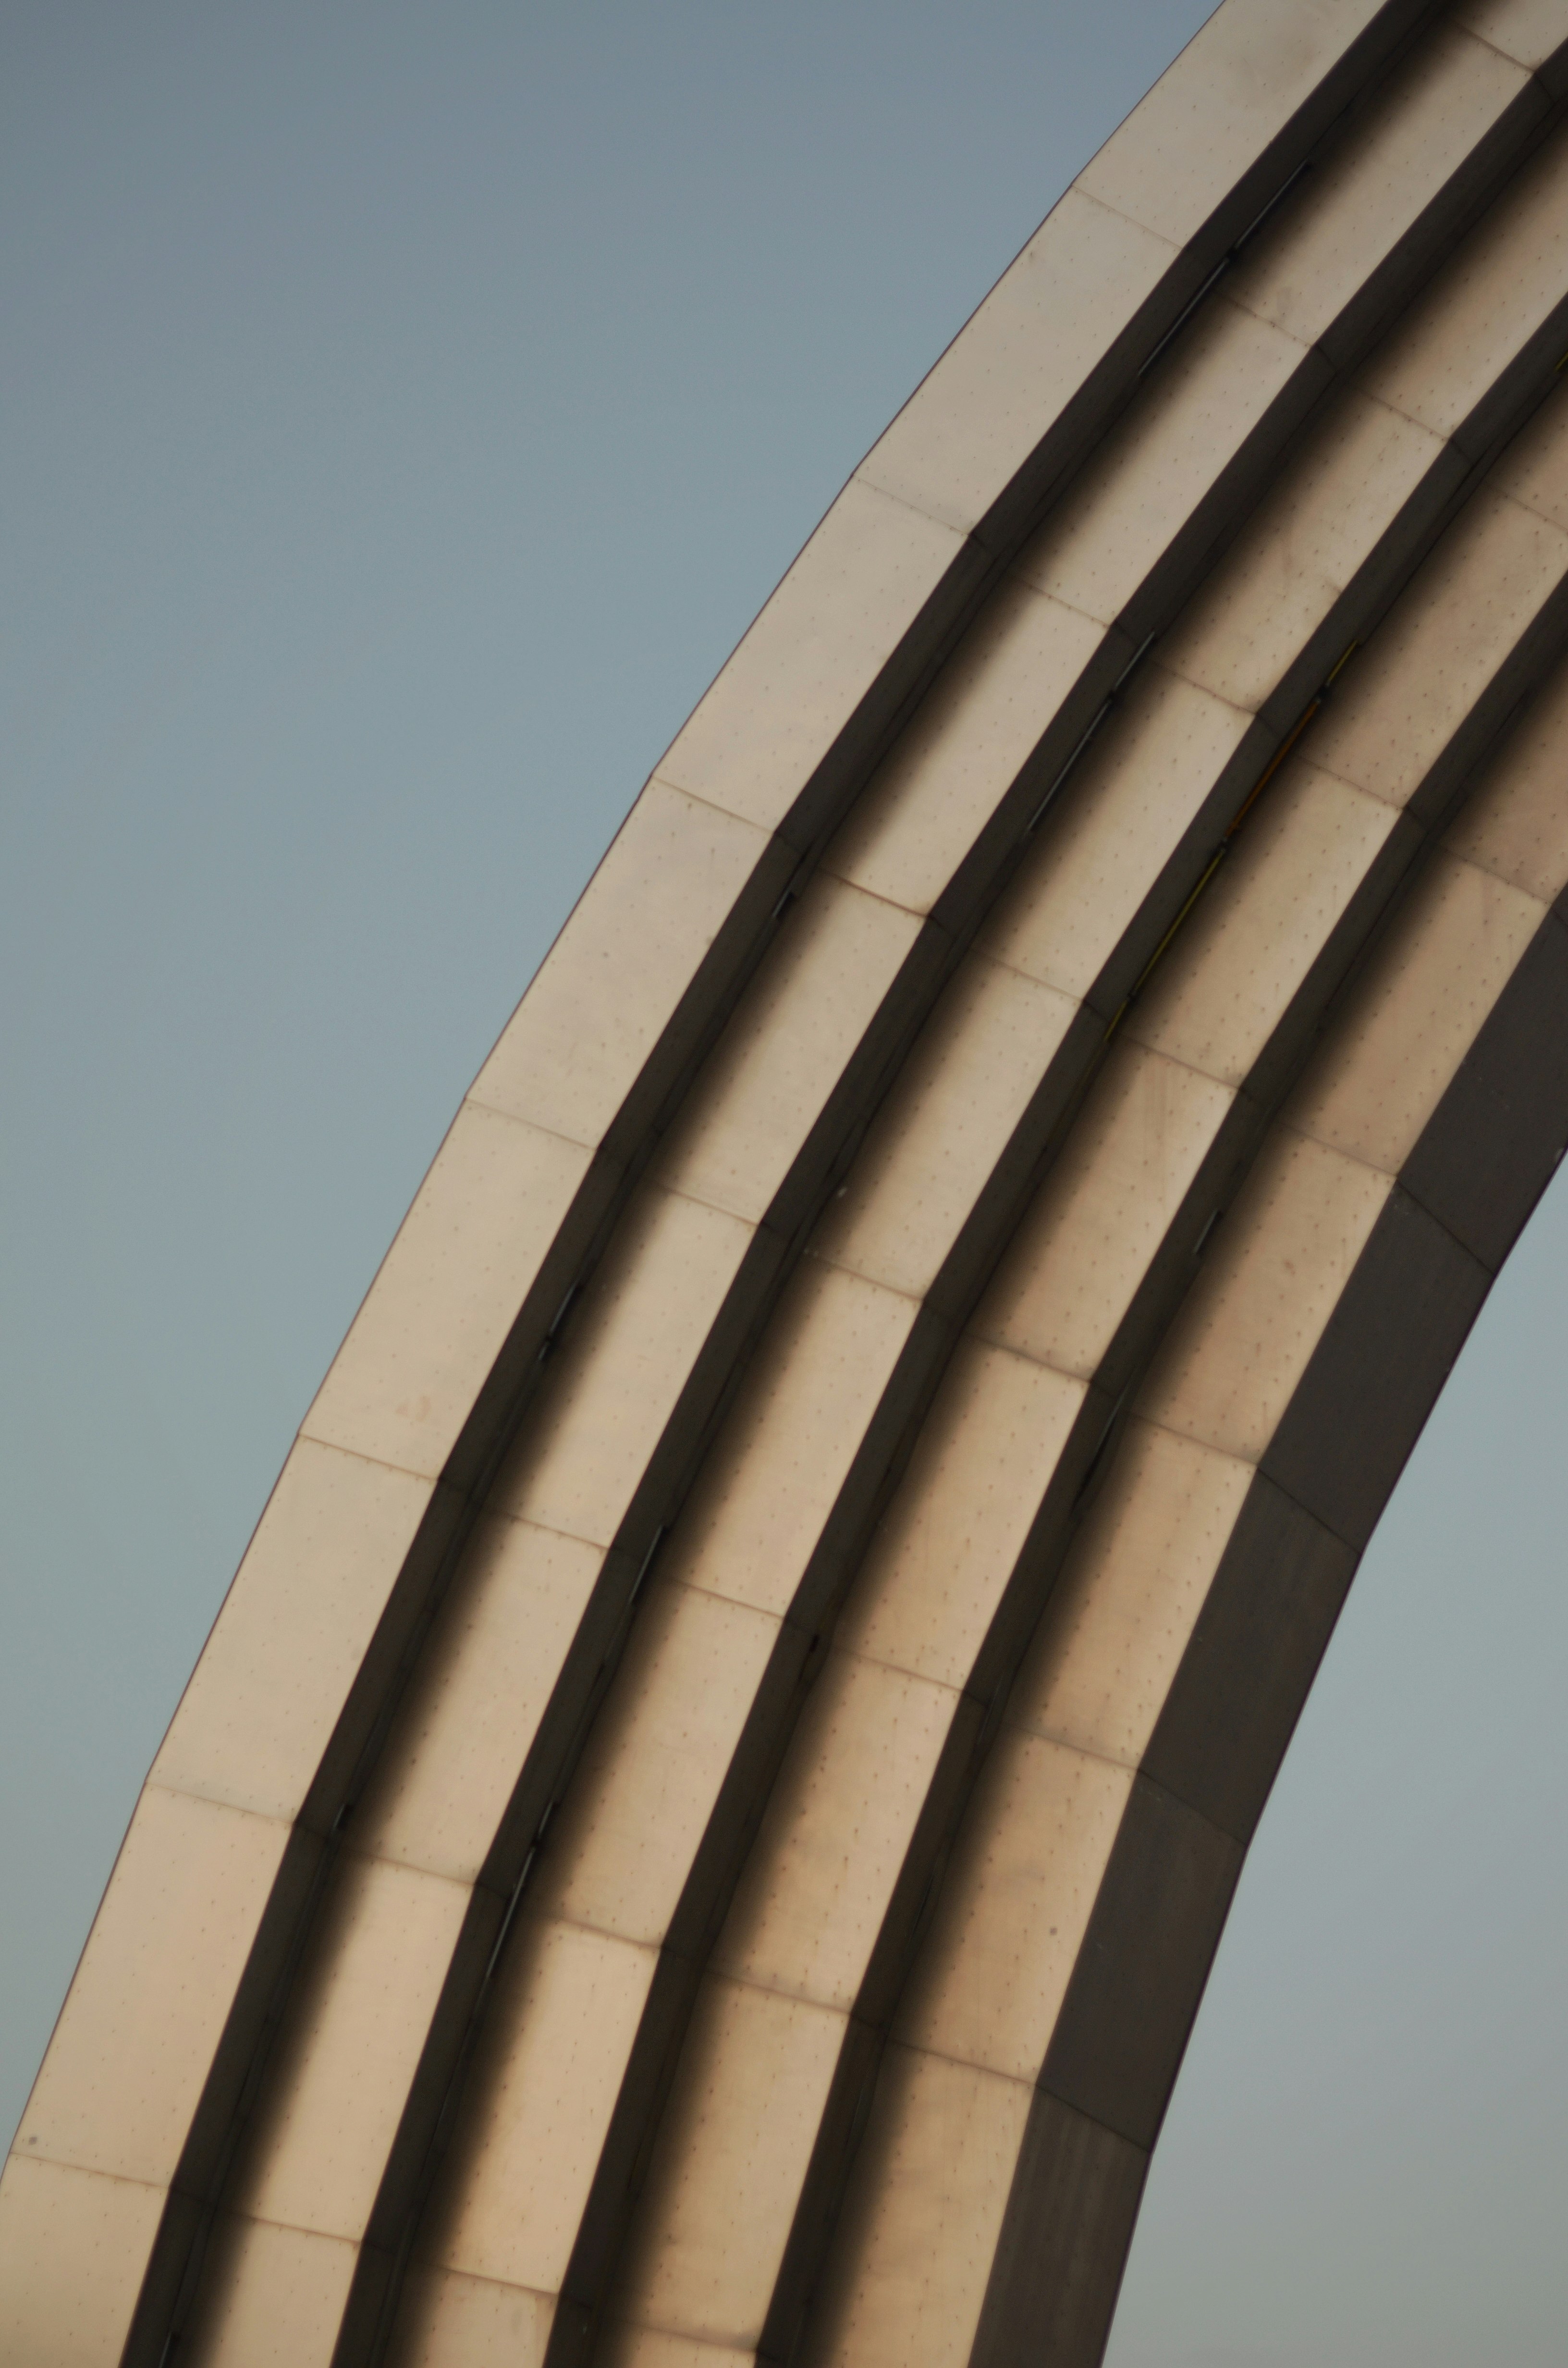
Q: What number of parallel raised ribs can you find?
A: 5